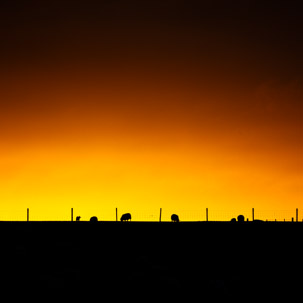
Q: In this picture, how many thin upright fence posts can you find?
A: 7